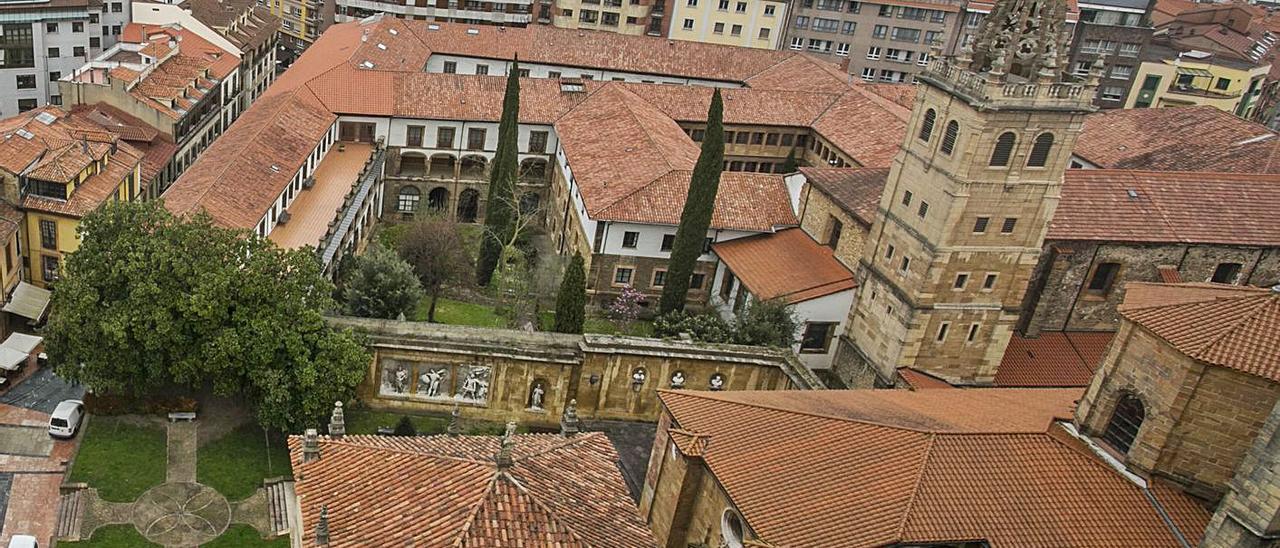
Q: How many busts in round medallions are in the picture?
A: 3